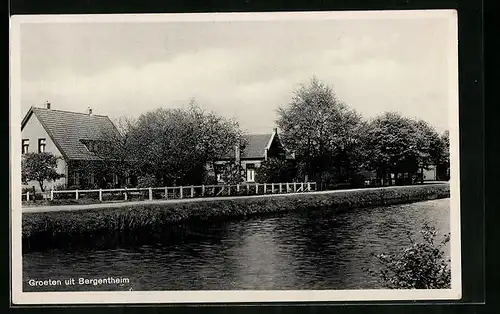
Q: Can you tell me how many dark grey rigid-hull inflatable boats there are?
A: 0